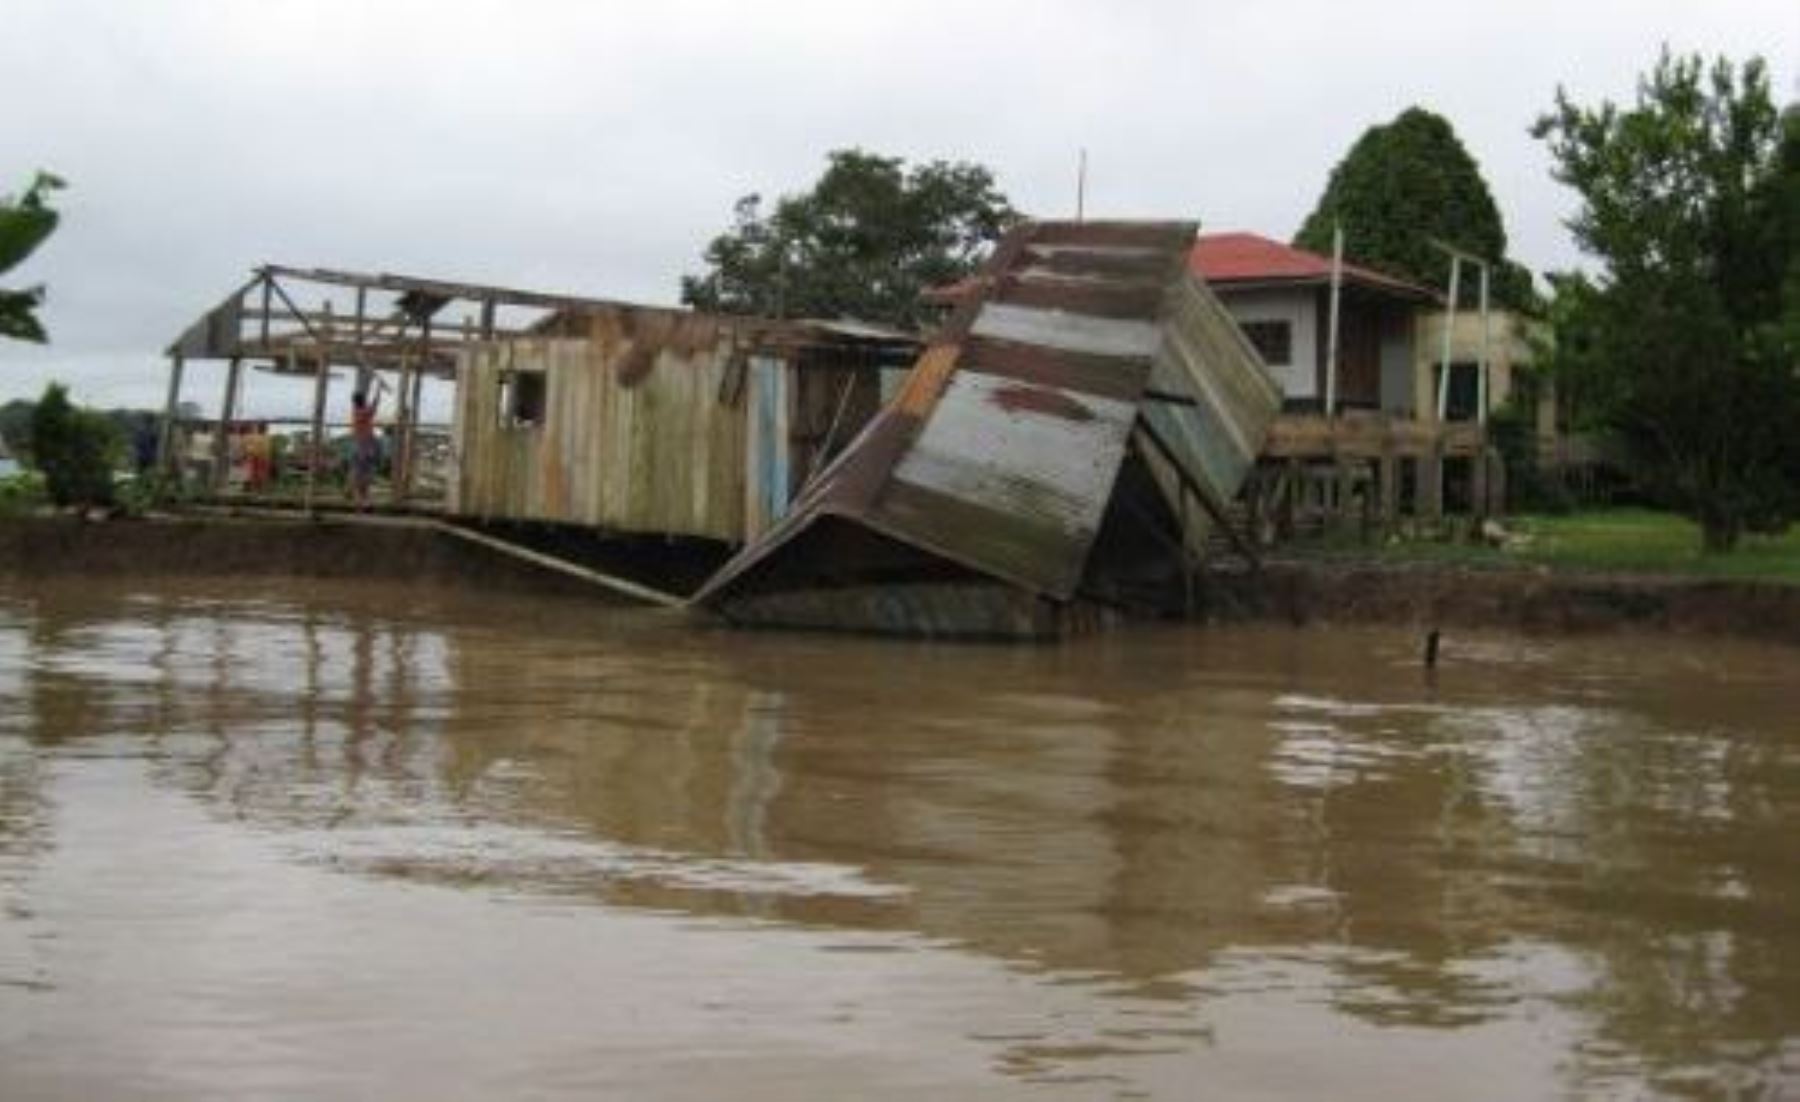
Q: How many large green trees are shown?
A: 3